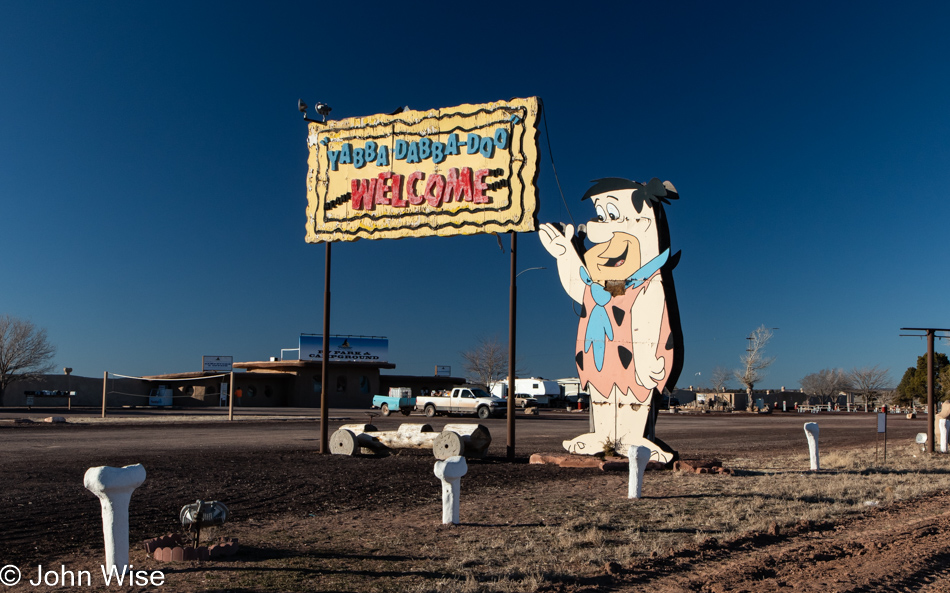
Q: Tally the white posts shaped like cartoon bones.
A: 5